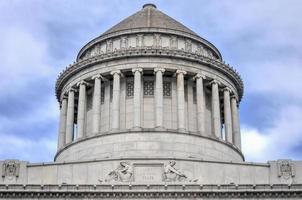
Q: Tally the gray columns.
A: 12